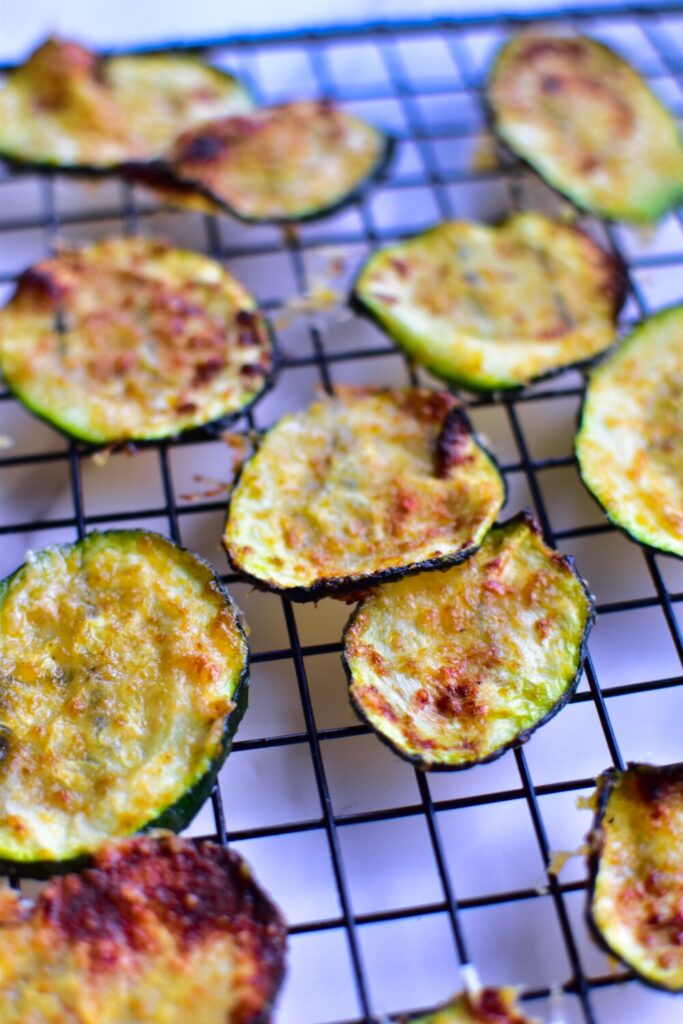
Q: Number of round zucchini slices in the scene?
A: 12